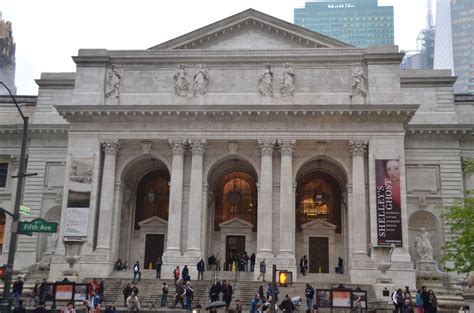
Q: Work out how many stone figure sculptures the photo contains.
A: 7